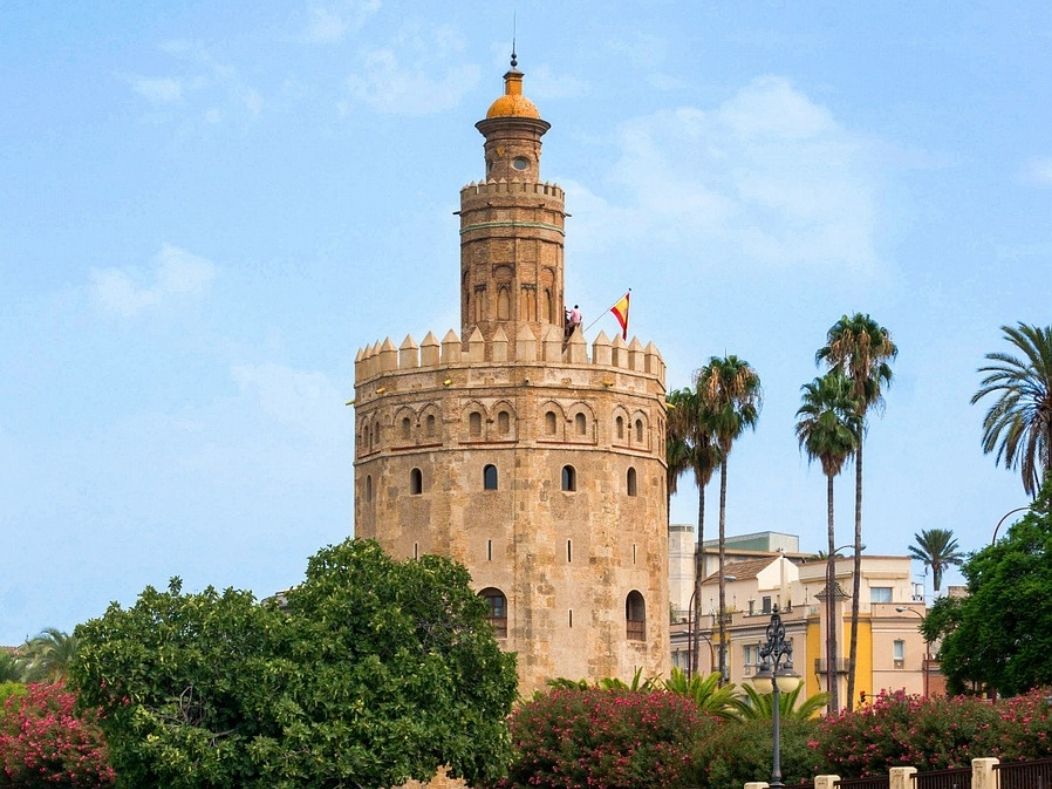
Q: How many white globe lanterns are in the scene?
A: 2